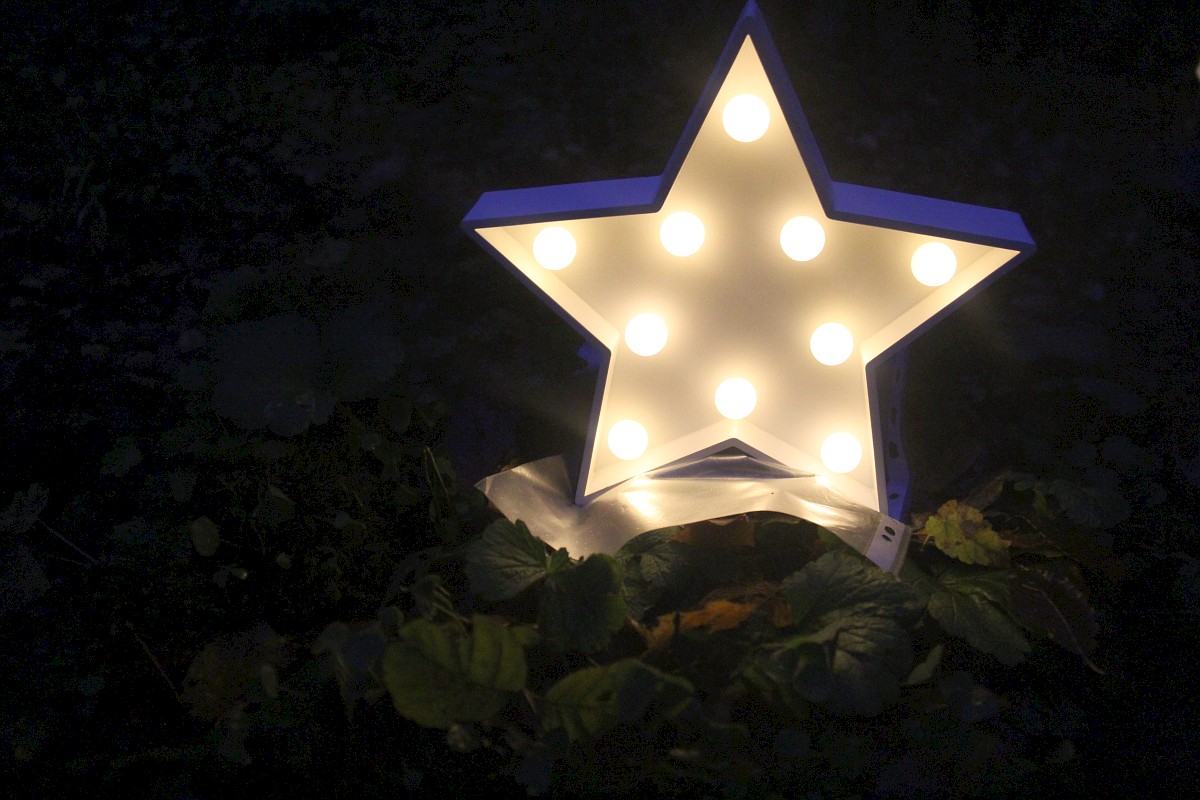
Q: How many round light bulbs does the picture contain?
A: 10